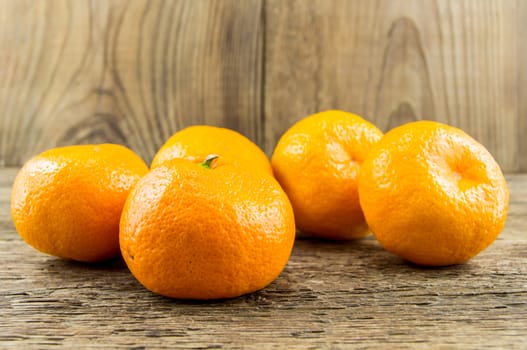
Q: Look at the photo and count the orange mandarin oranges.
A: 5